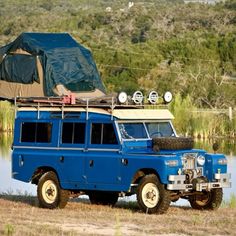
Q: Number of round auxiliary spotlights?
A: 4